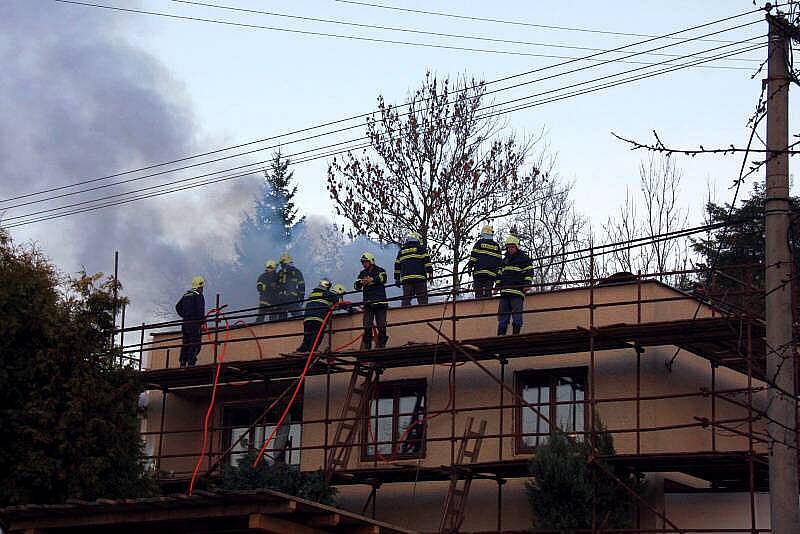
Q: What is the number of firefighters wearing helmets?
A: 9